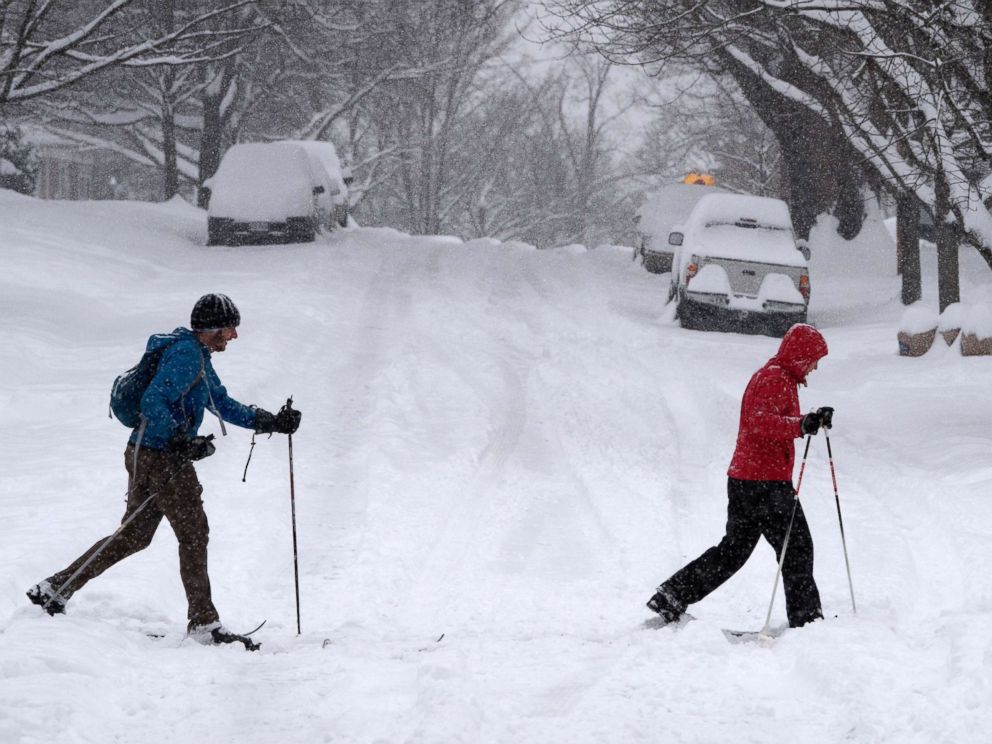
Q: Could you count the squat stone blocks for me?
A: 3